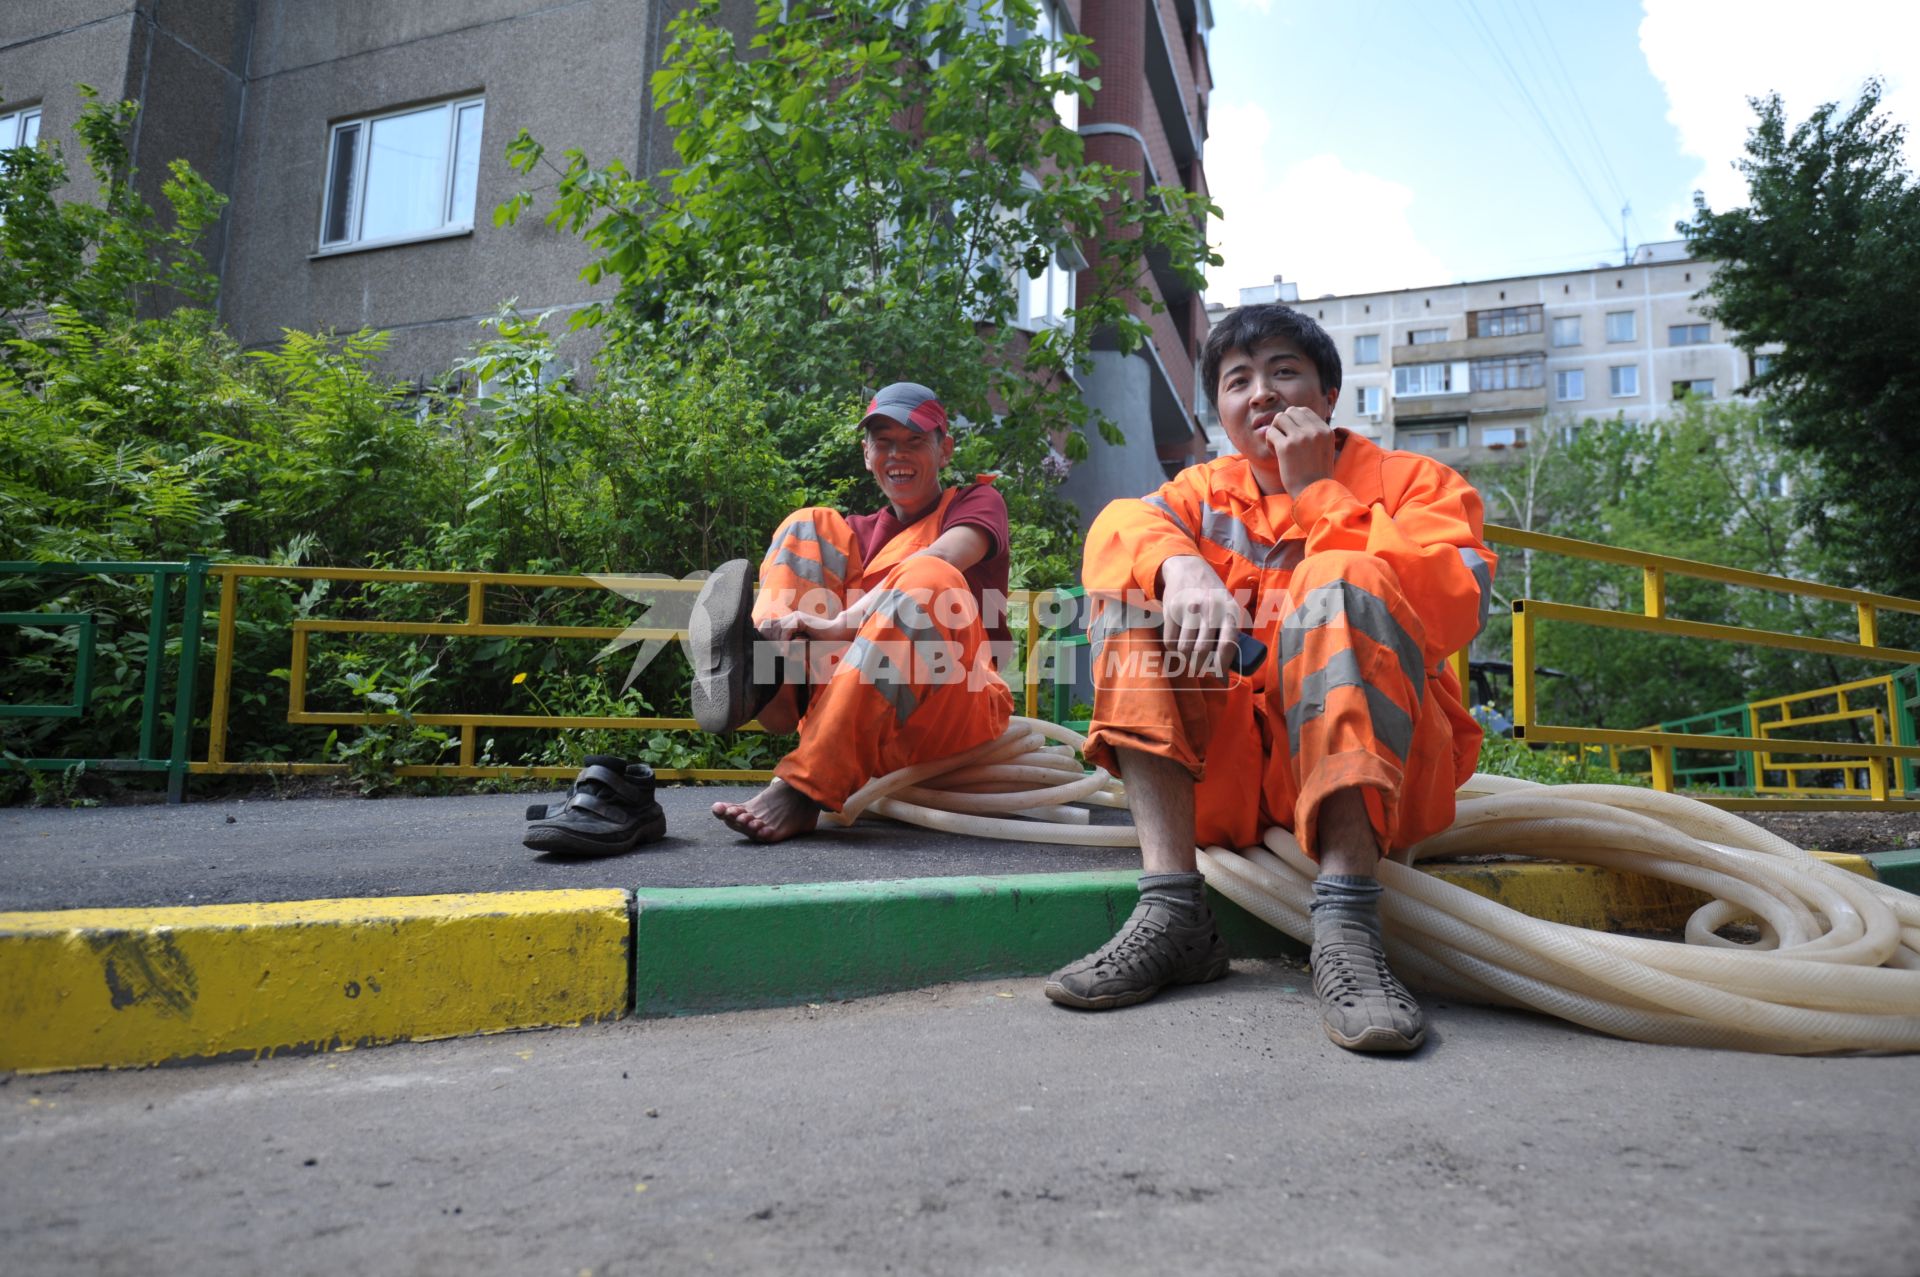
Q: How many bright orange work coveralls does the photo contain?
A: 2